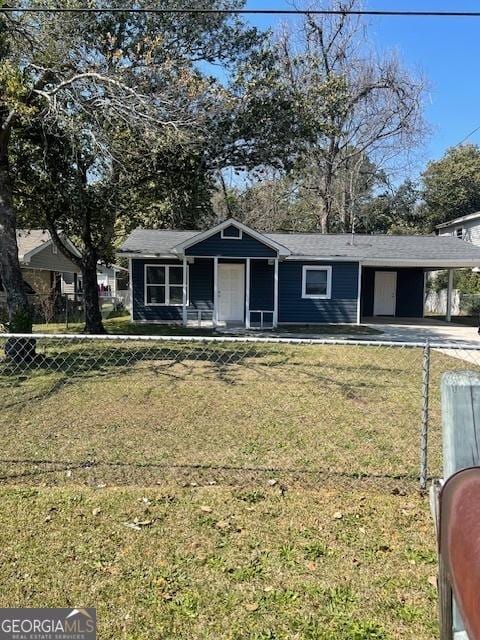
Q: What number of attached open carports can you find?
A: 1